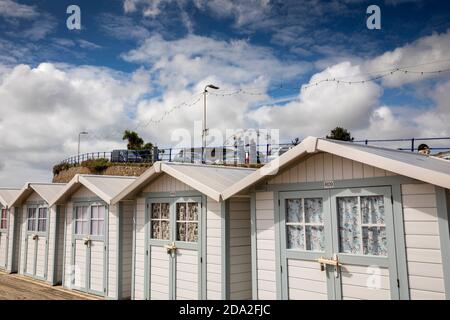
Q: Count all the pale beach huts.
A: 5